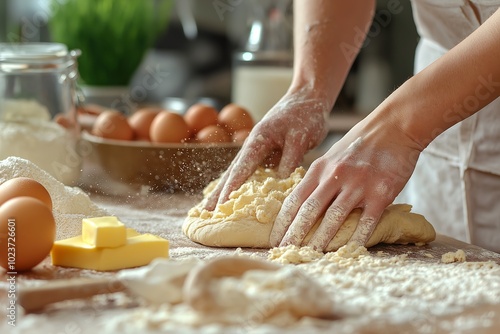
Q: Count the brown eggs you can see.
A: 9